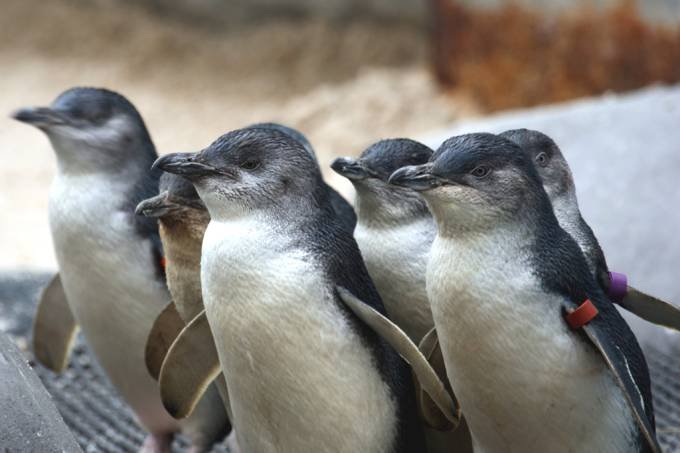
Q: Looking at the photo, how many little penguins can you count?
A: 7